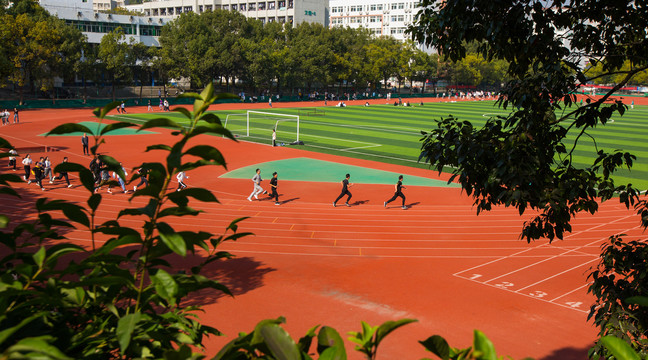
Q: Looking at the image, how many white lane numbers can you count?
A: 4